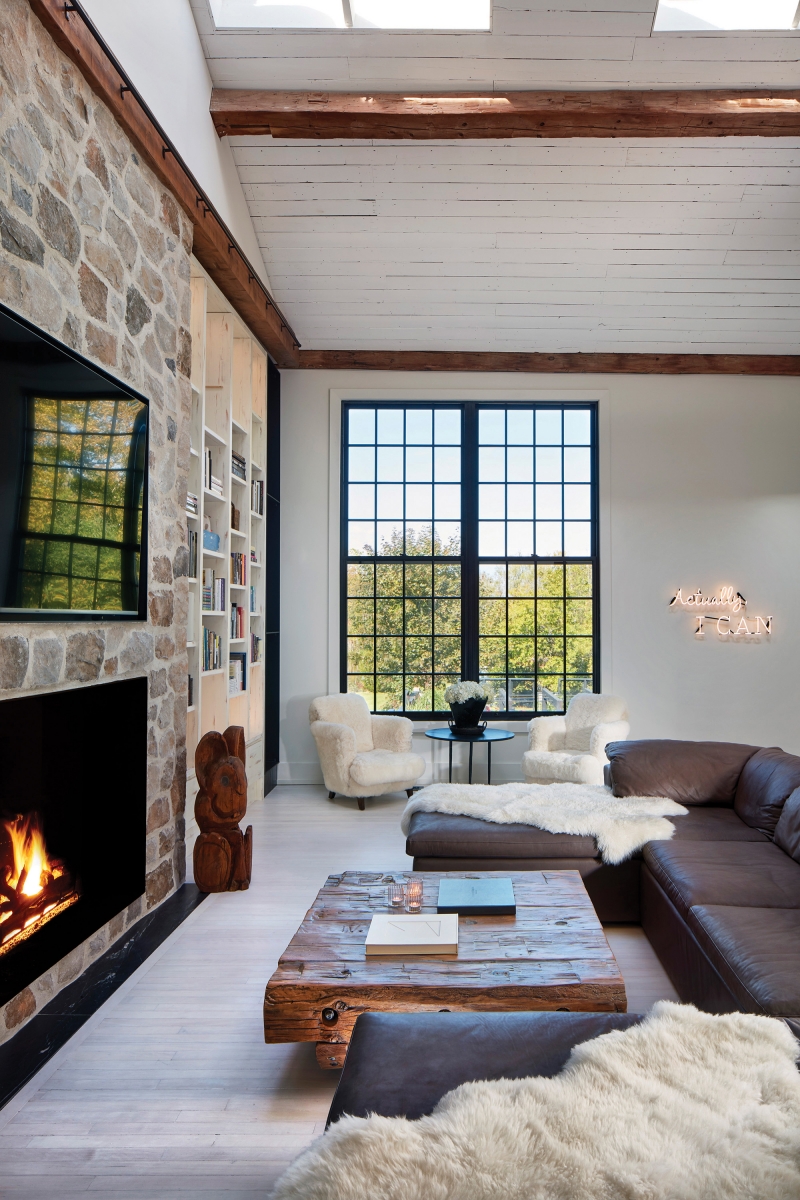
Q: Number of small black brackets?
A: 10